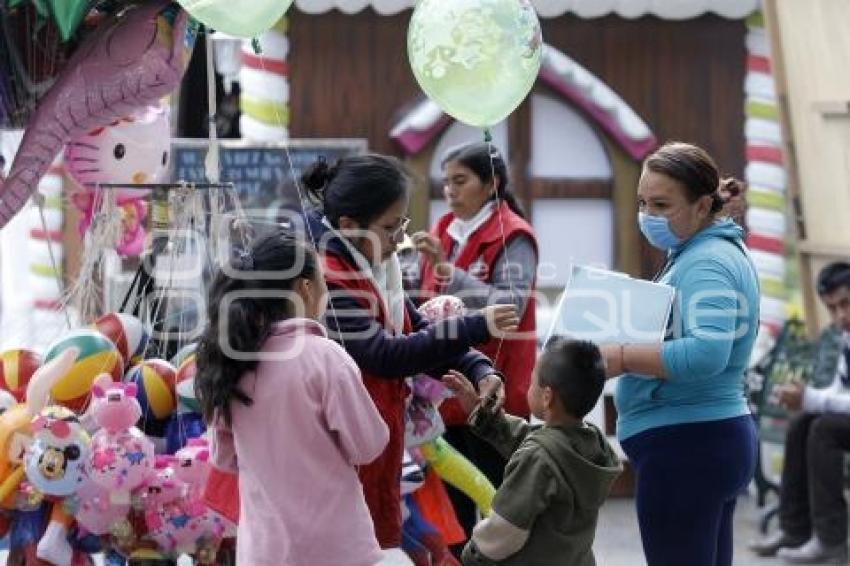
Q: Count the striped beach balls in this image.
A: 5